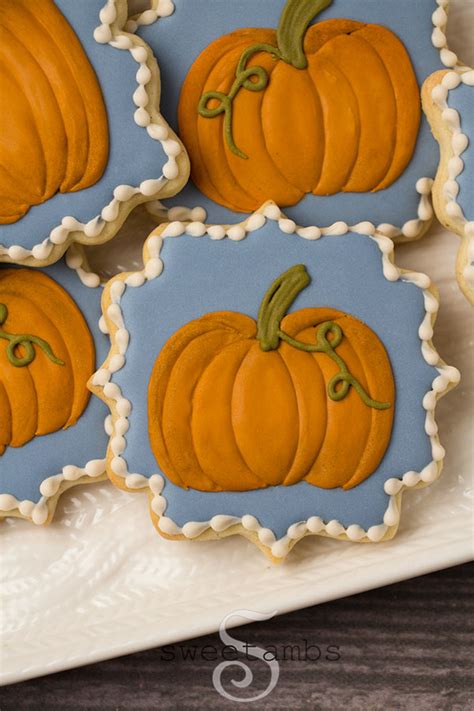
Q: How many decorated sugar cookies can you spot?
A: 5